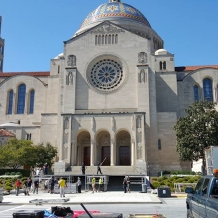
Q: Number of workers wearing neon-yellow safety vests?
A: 2